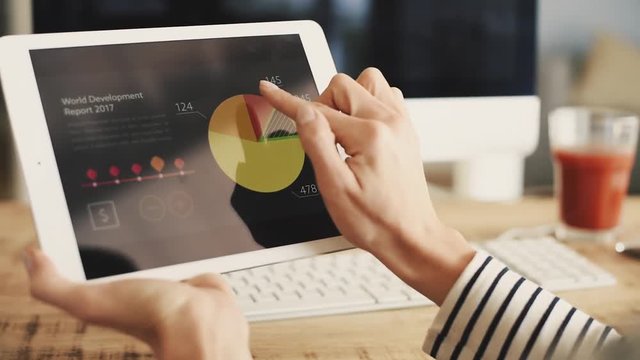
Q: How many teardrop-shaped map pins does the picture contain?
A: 5